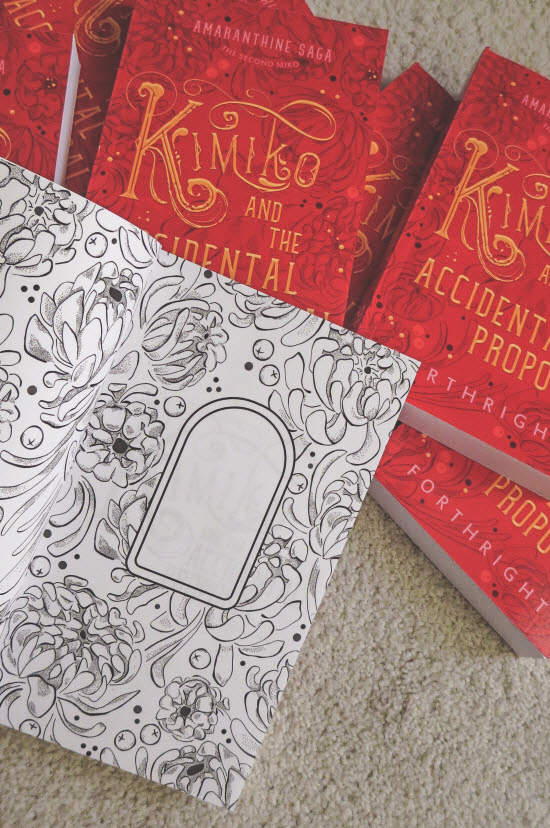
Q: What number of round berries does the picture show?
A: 11